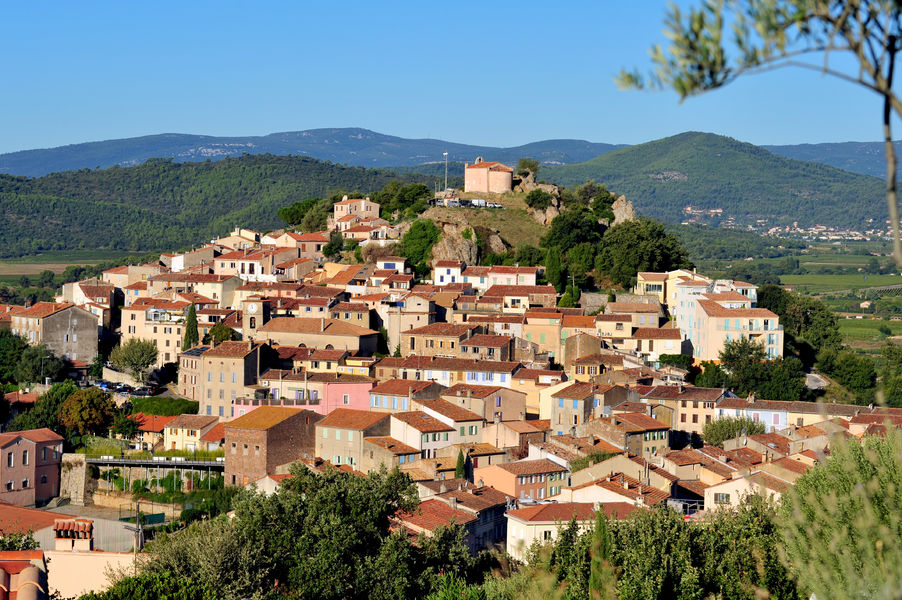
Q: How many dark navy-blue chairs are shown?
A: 0